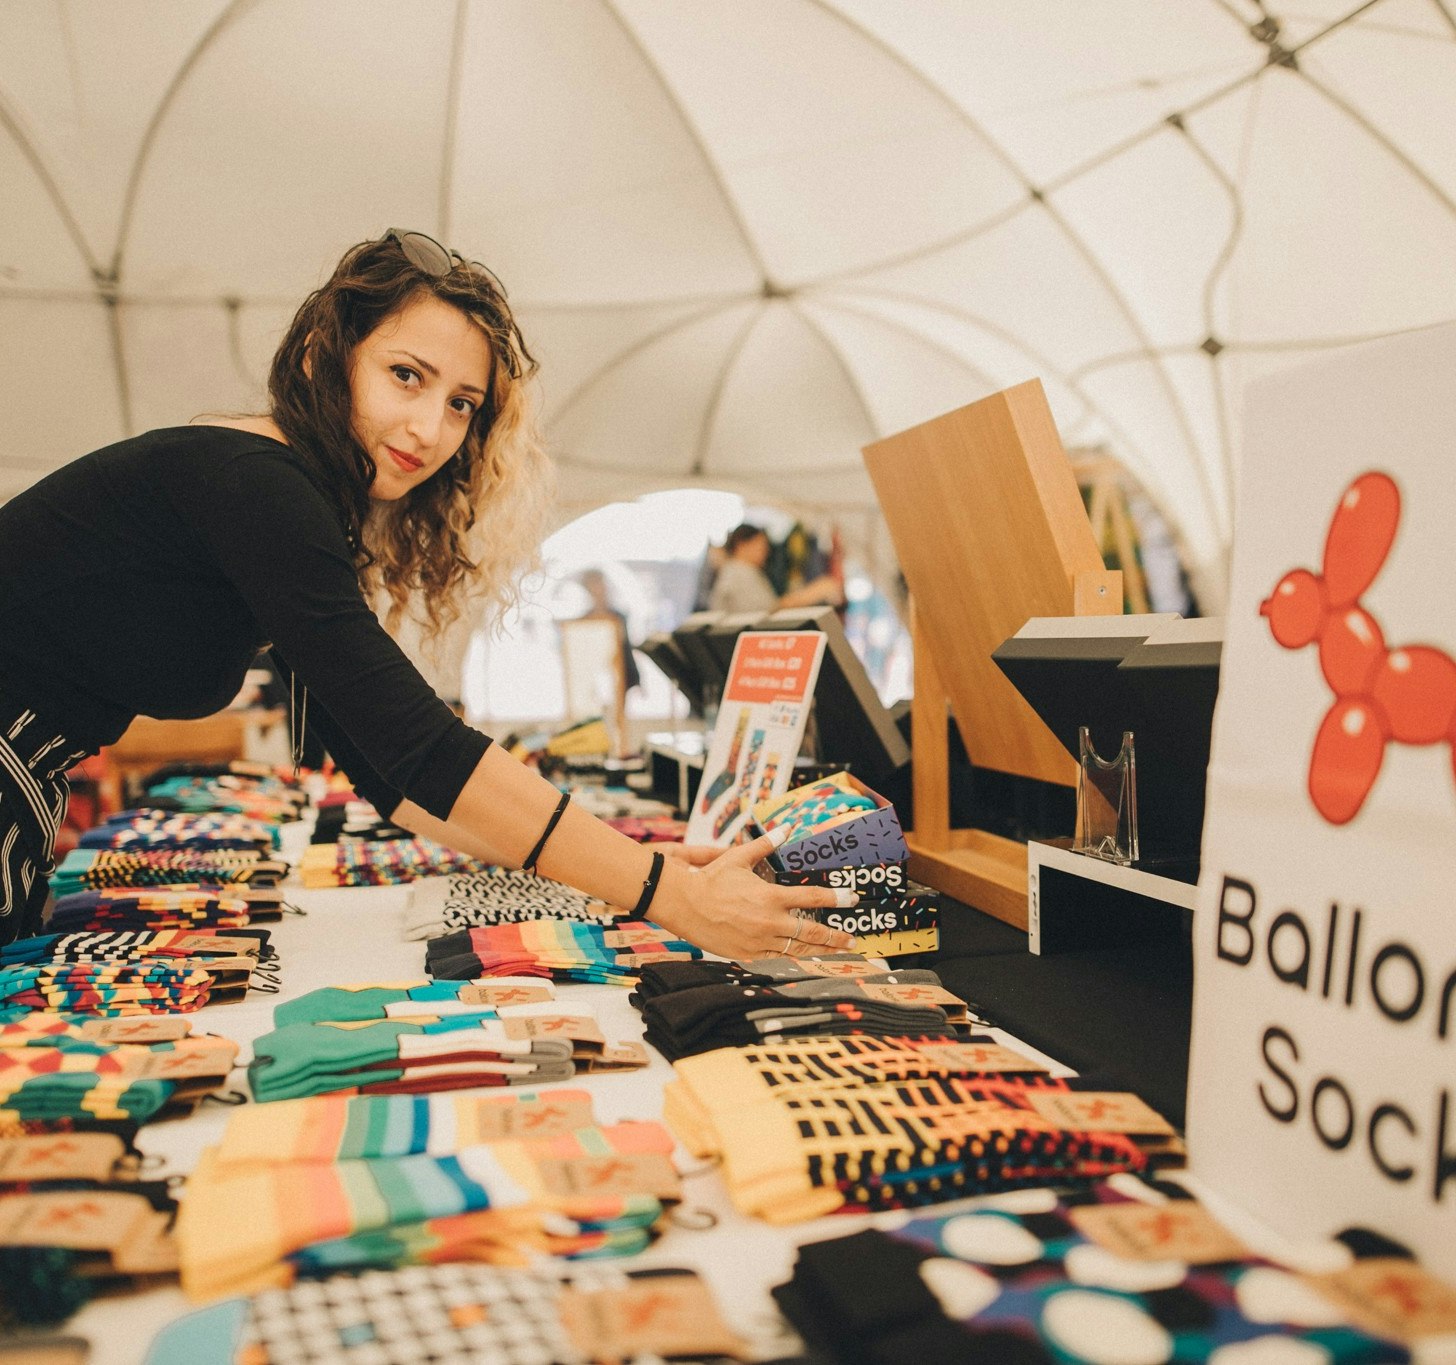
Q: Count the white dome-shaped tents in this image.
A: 1